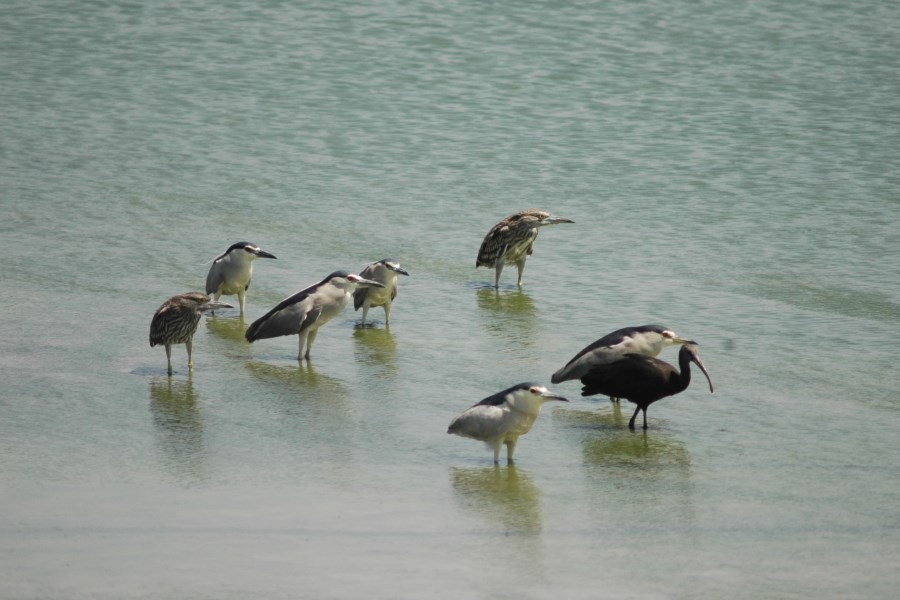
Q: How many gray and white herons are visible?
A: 5